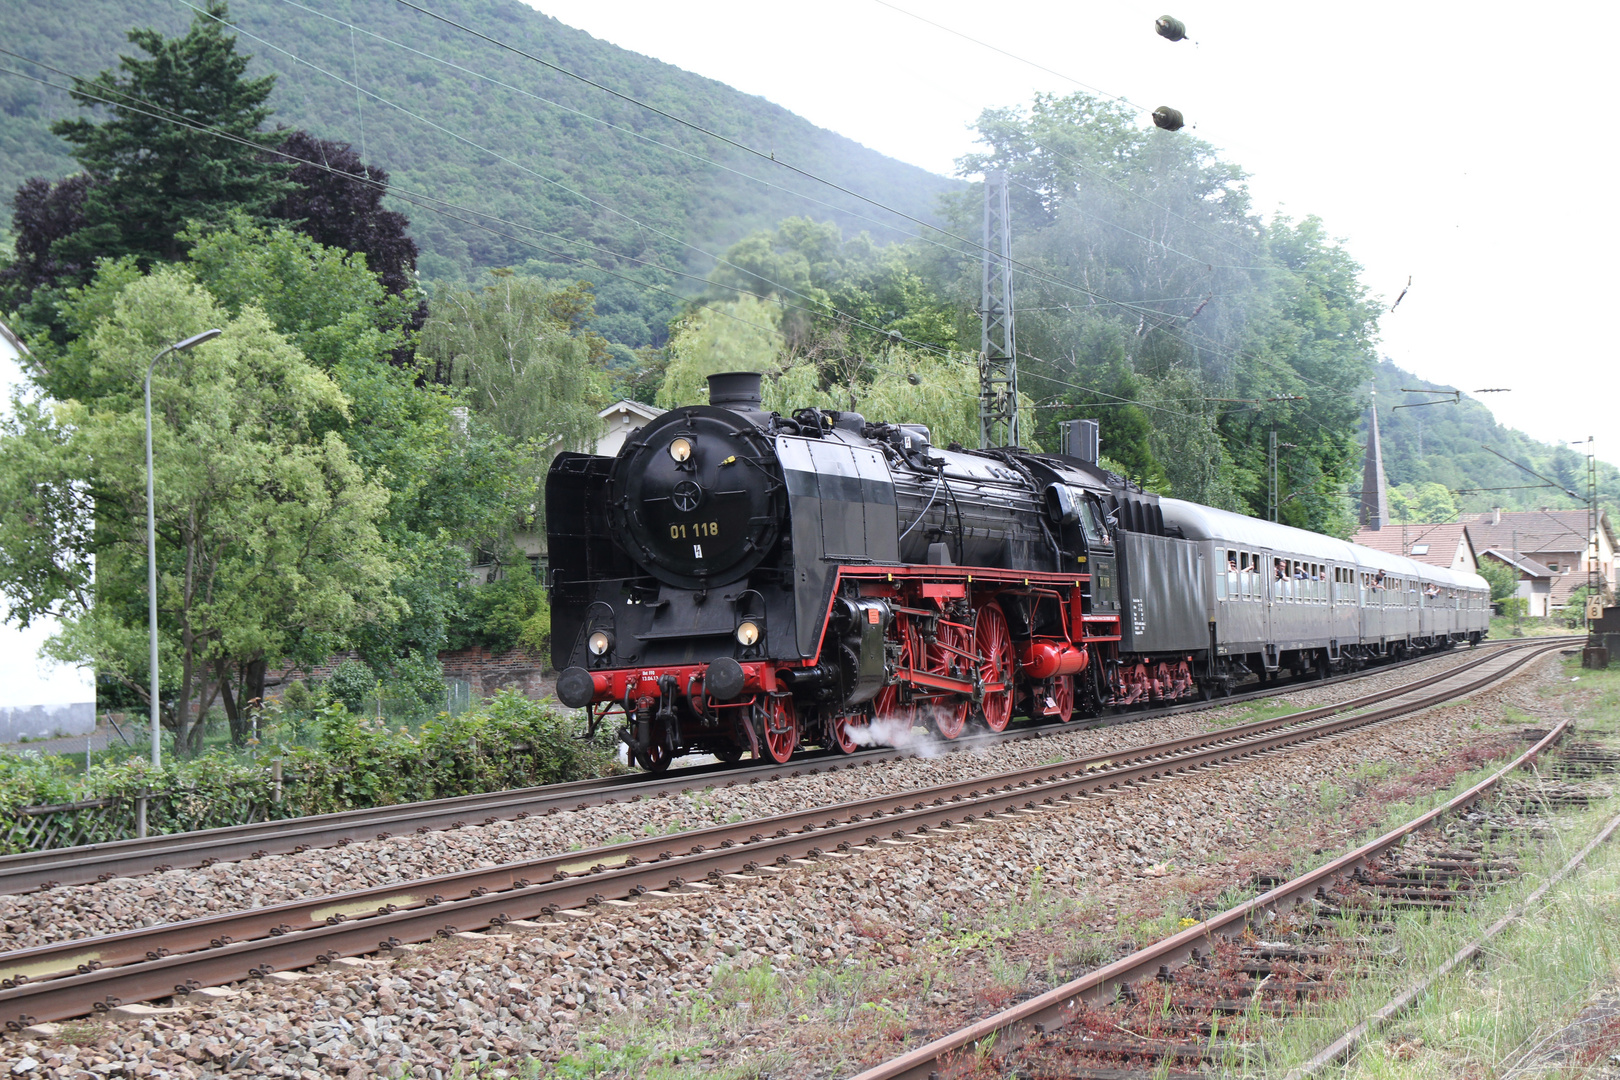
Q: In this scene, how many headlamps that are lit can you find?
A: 3